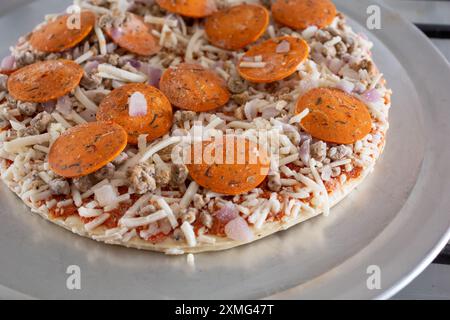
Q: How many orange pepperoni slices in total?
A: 12